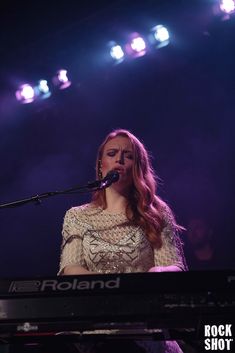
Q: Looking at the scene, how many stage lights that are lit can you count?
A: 7